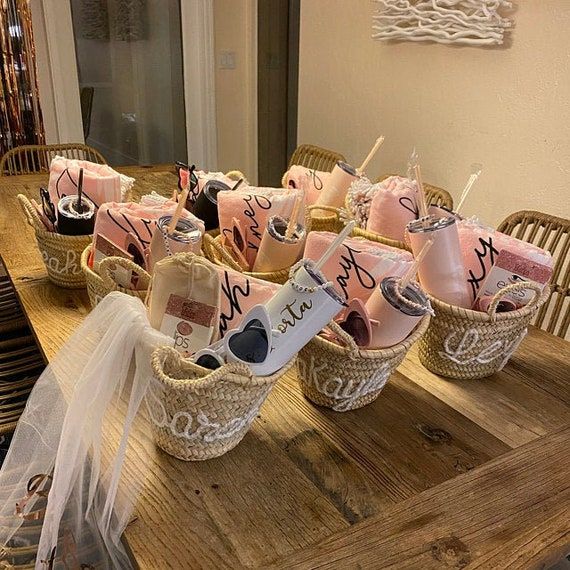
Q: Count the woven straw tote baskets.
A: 9